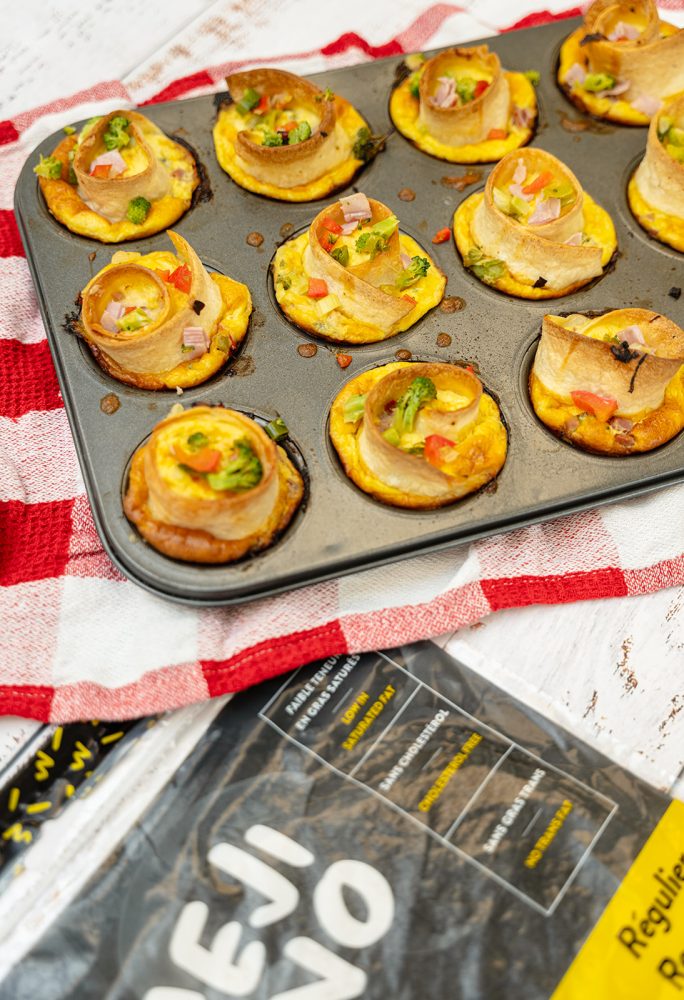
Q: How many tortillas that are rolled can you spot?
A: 11